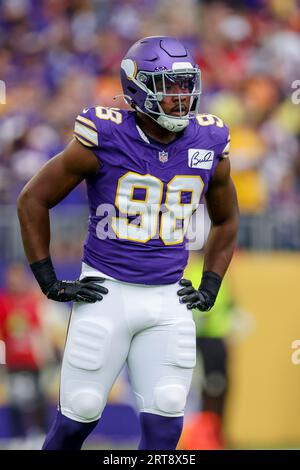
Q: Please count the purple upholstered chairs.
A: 0